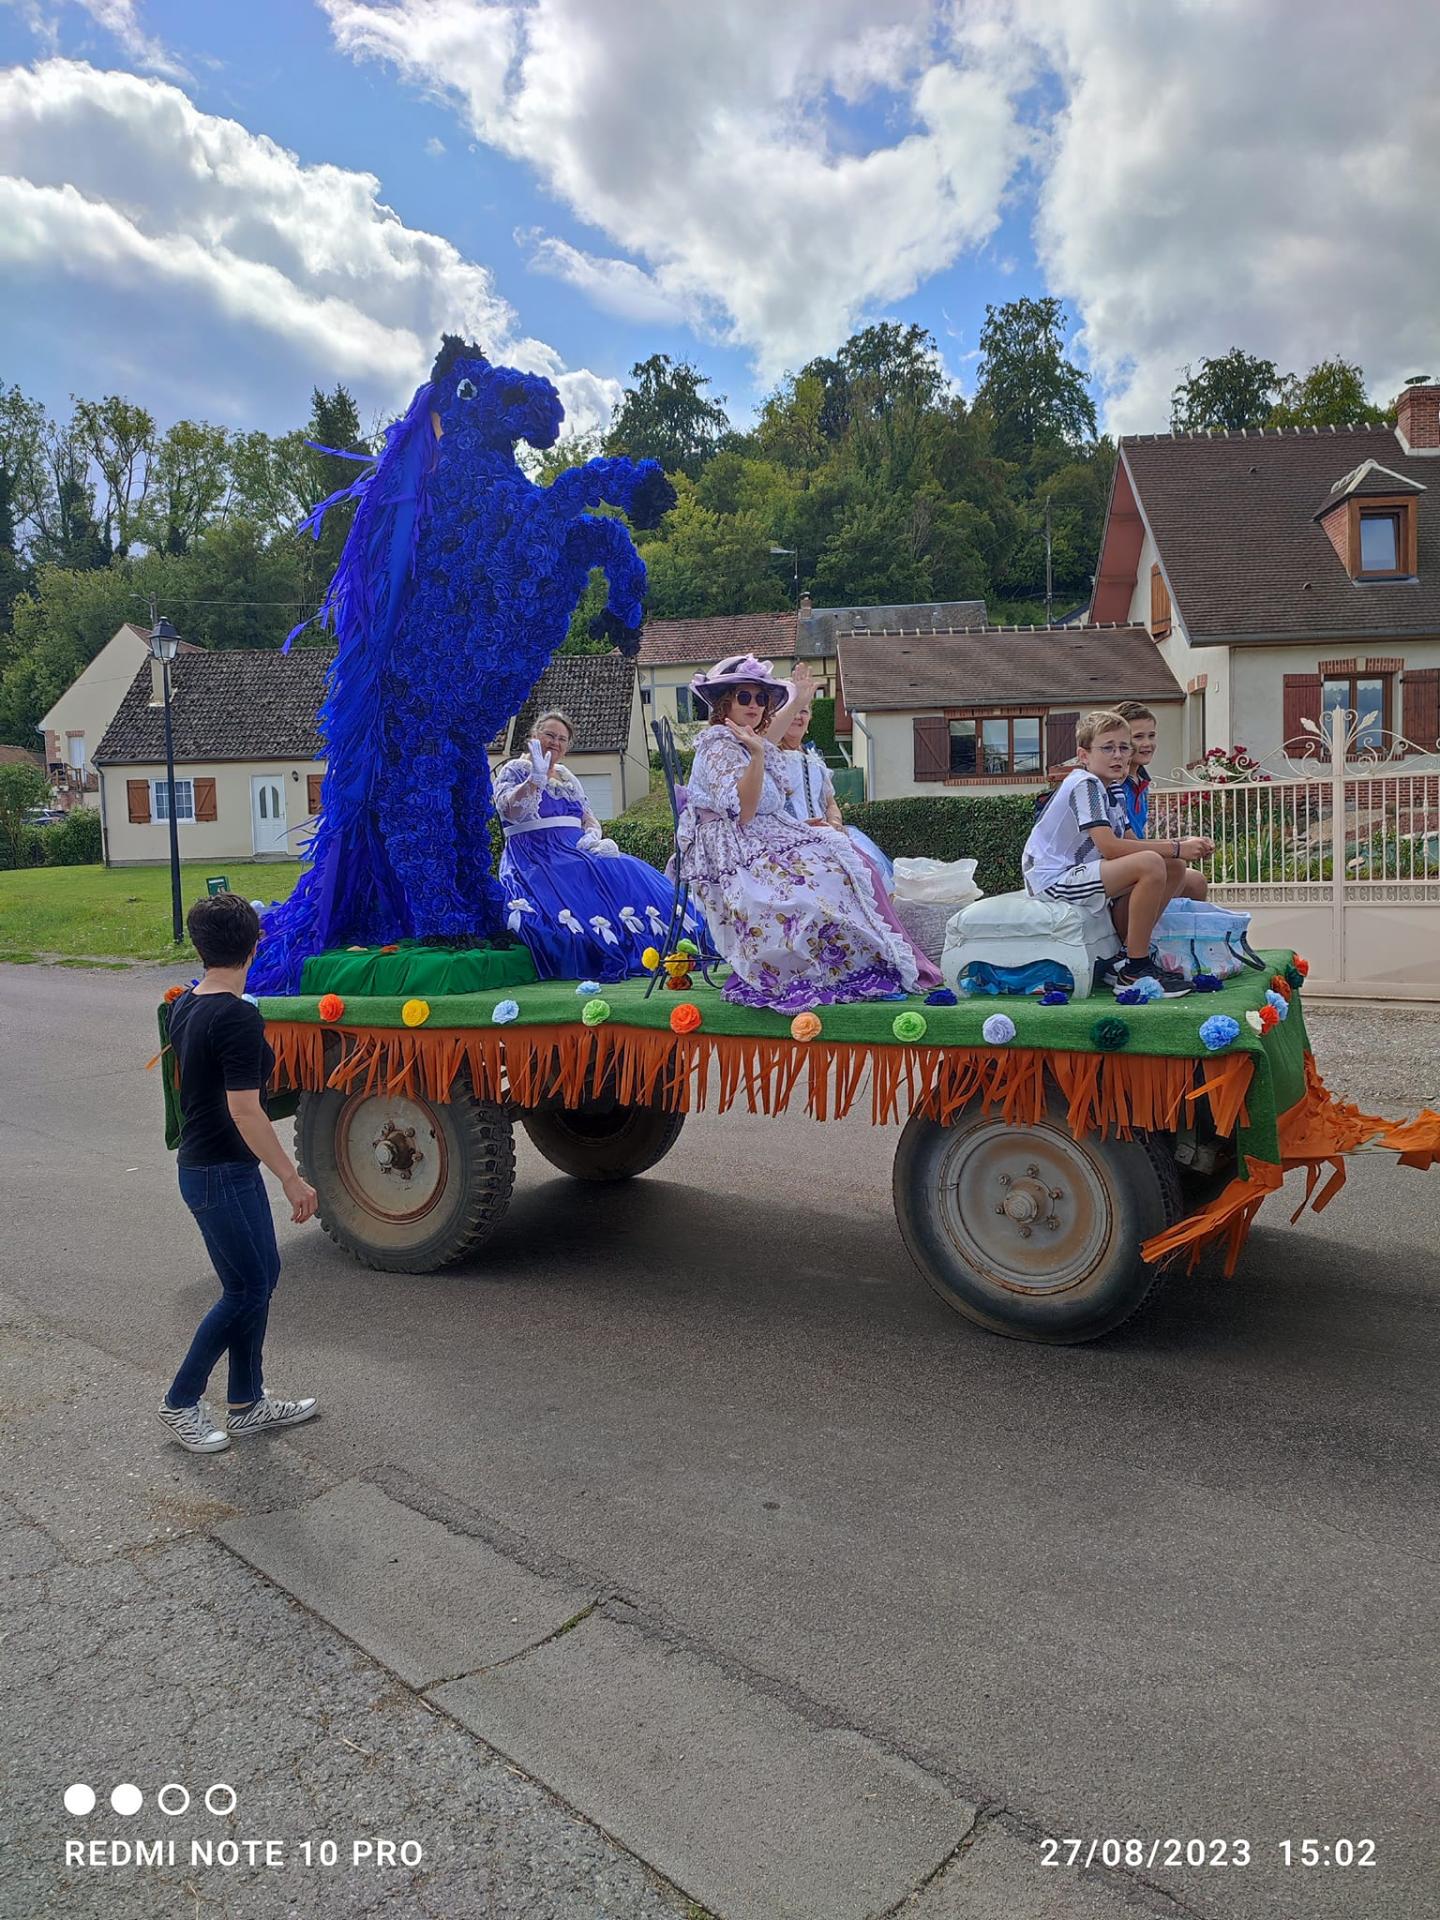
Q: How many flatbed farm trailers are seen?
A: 1